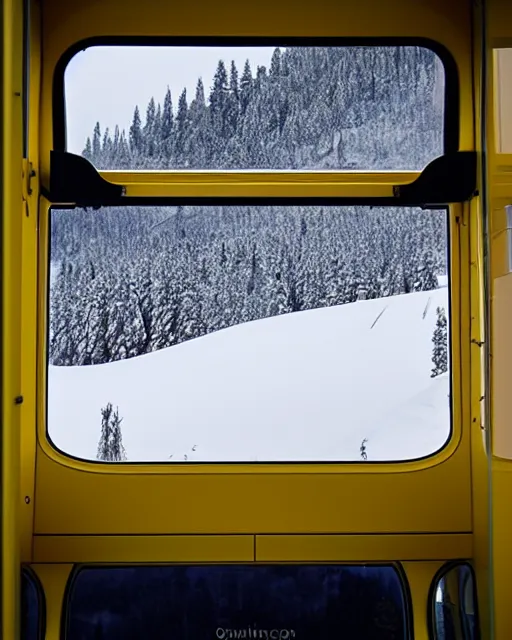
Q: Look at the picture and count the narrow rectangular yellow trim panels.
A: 2